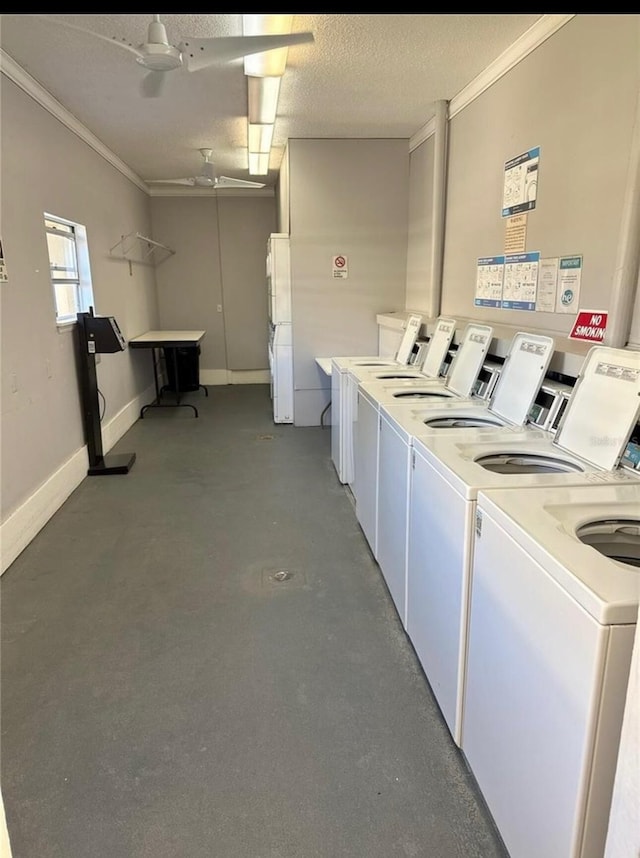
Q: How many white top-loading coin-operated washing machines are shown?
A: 6